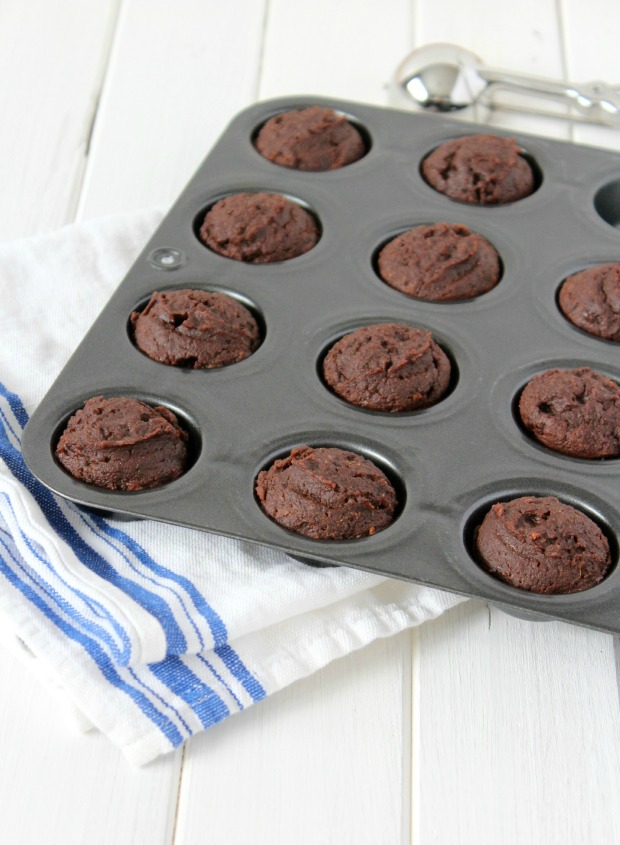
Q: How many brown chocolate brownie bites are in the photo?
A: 11